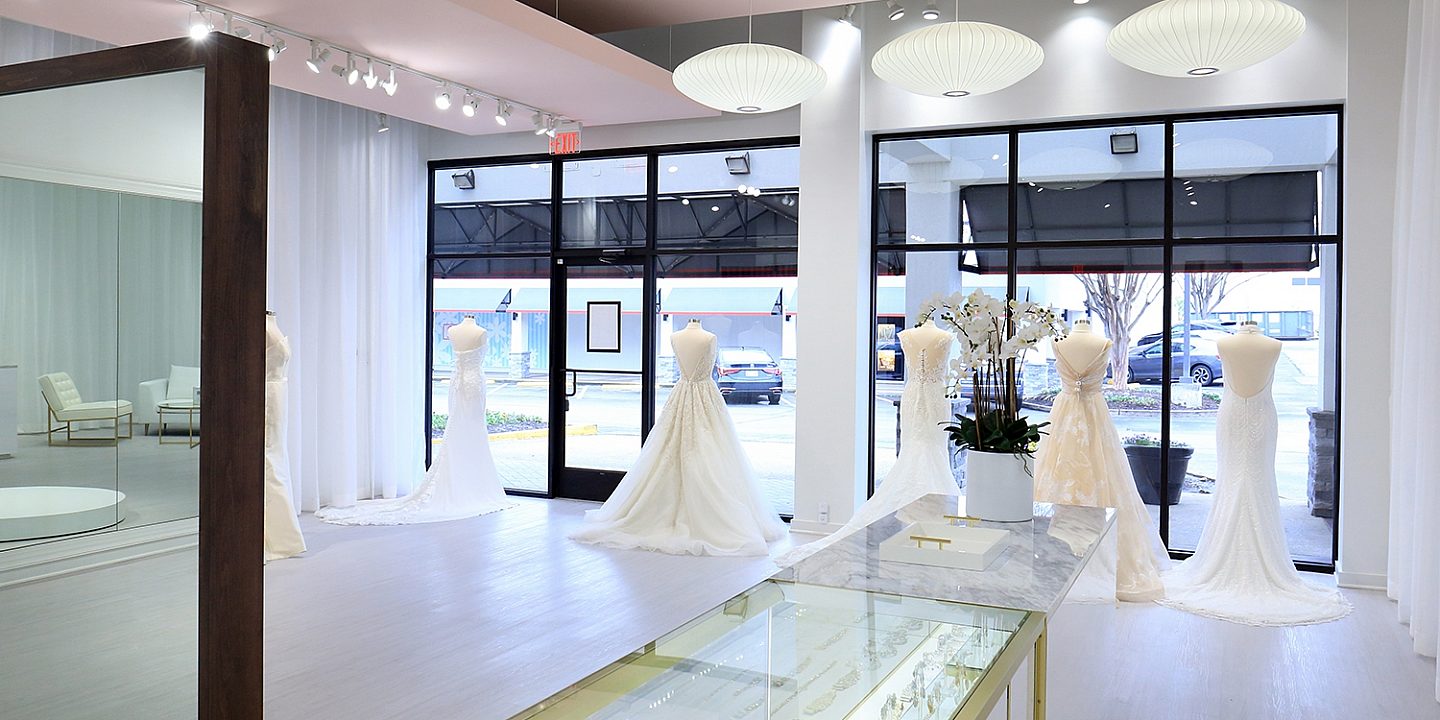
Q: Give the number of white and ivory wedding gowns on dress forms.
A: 6